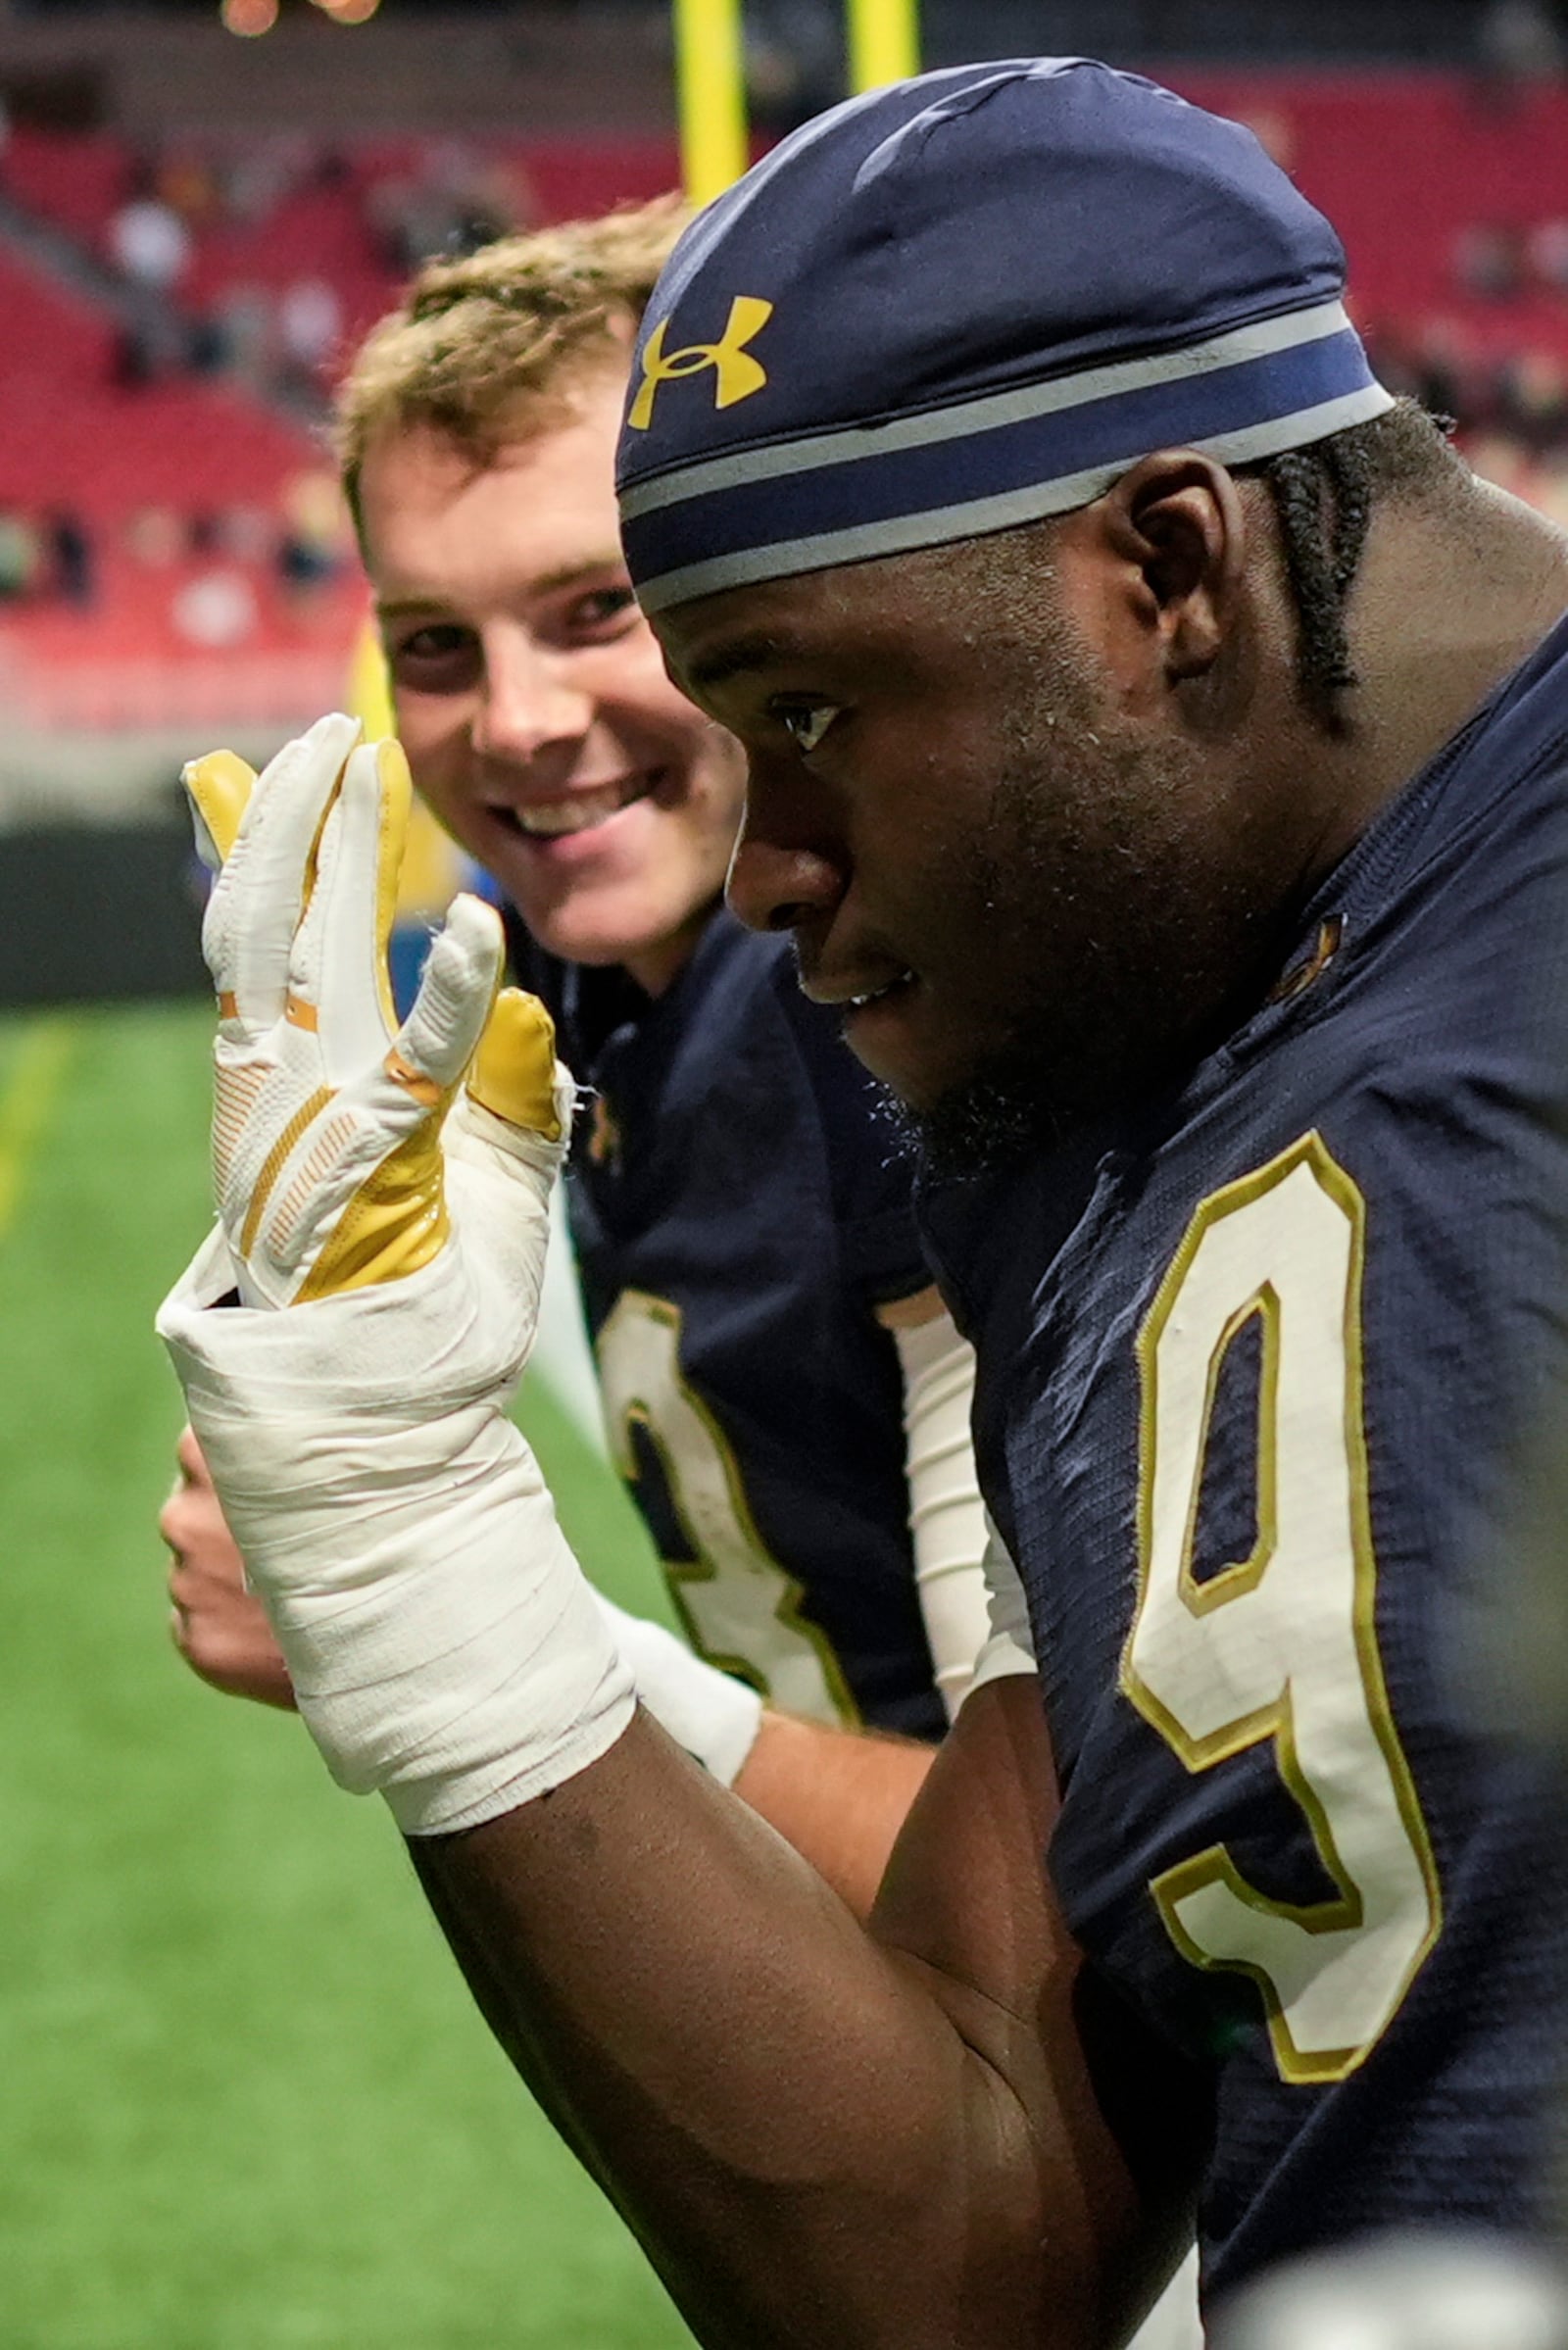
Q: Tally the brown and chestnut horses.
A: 0